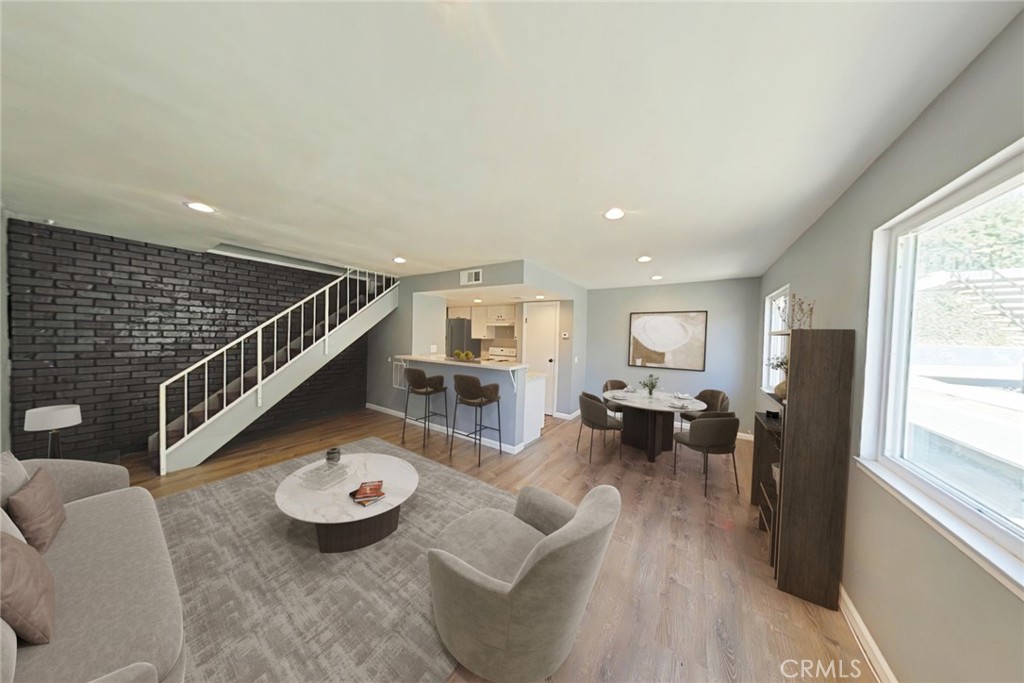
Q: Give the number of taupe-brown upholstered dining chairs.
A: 4